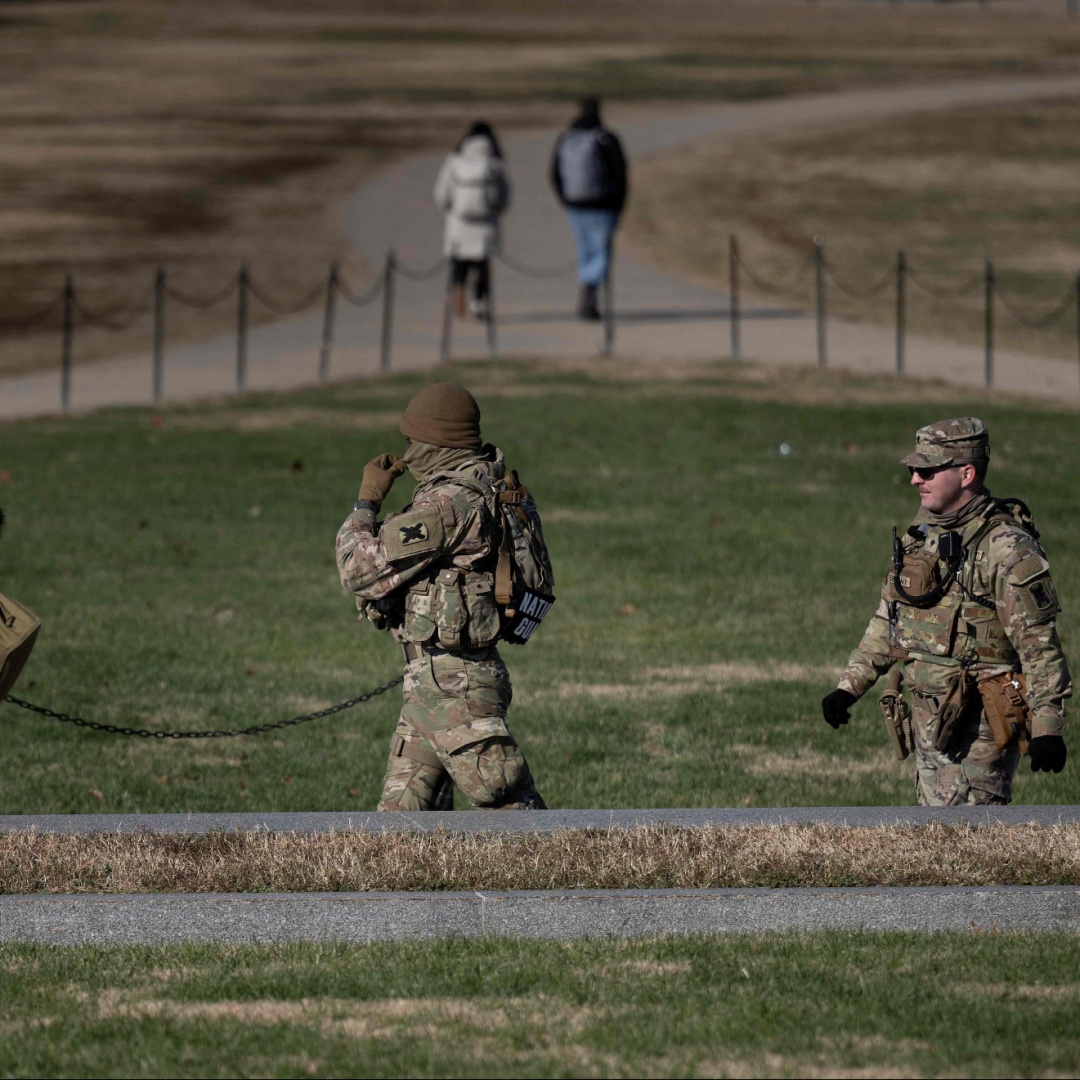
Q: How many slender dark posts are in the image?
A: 13